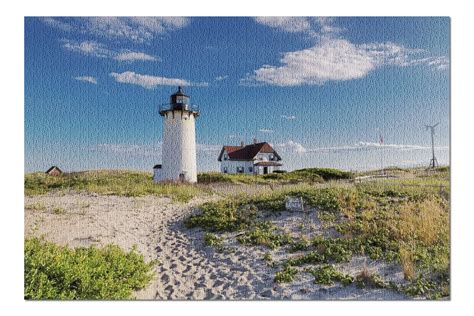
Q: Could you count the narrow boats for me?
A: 0